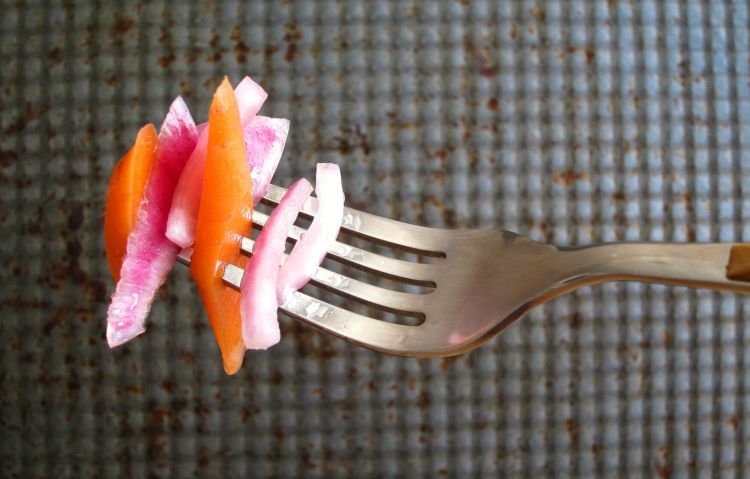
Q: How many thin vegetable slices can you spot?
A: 7